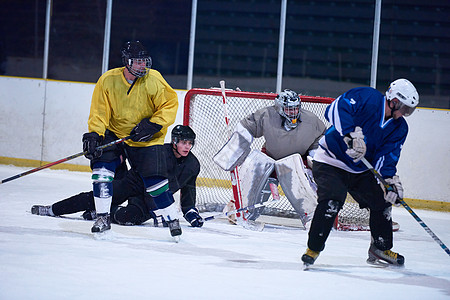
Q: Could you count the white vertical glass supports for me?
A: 5